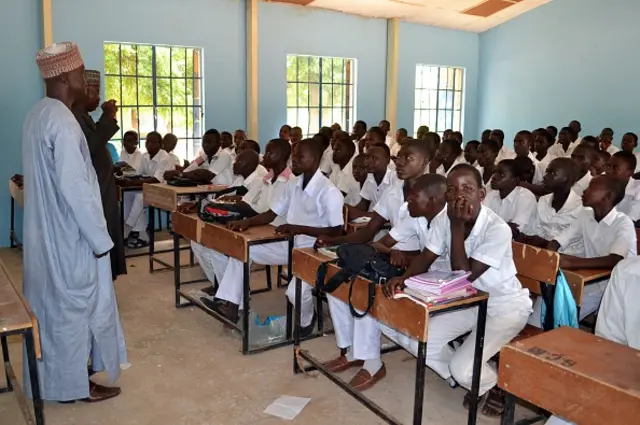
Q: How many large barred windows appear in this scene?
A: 3